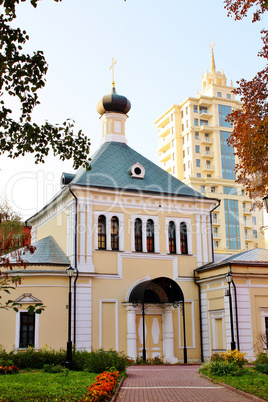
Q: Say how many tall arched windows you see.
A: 6